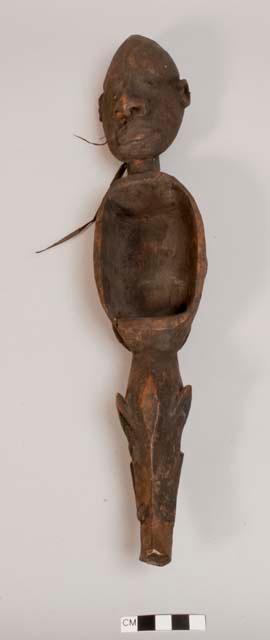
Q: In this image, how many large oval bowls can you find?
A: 1